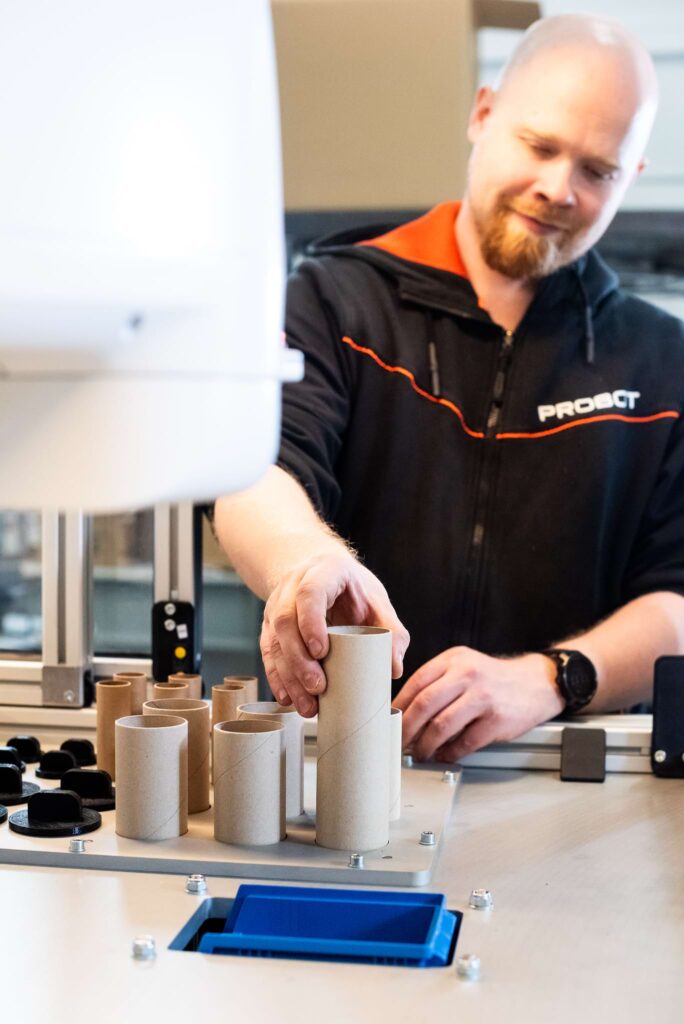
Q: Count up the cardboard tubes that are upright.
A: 12